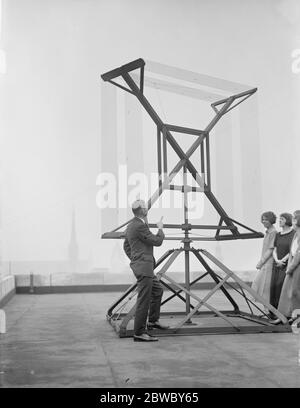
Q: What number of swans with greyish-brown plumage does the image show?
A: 0